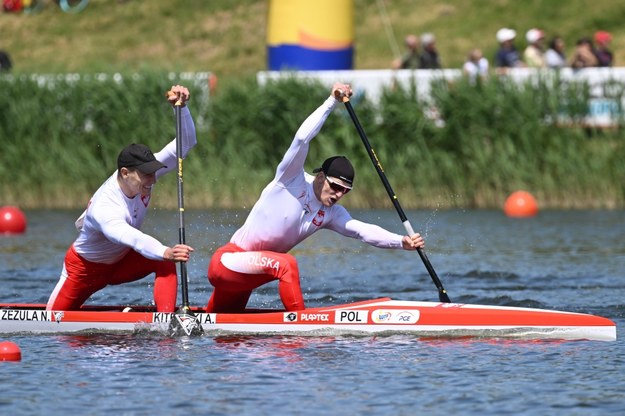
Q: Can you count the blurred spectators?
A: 8